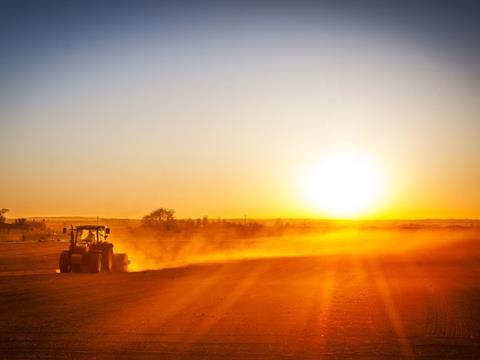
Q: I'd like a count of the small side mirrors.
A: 2